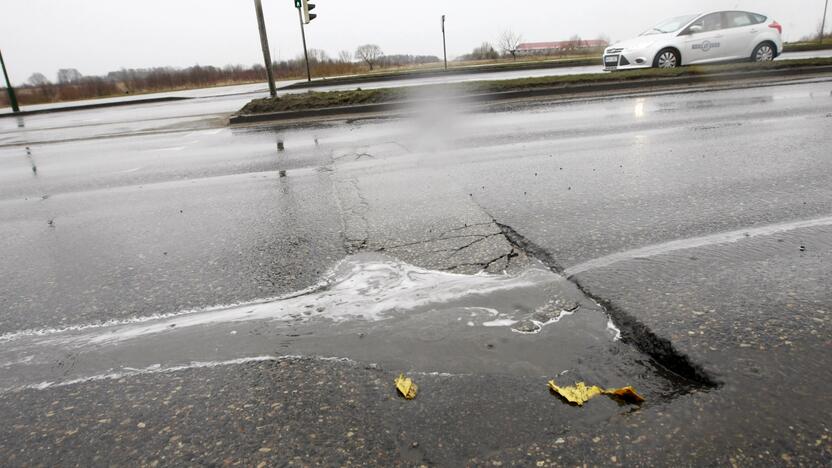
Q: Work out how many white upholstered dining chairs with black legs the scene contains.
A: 0